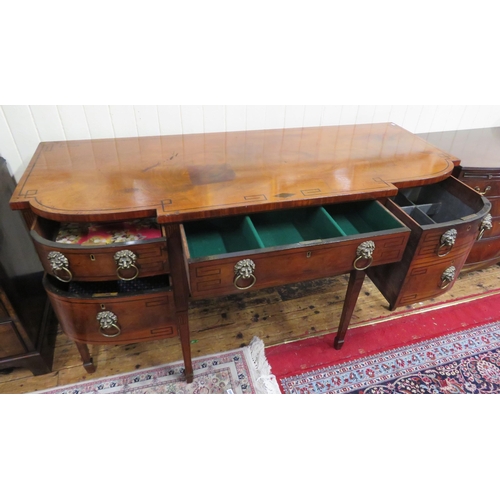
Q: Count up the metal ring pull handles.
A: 8